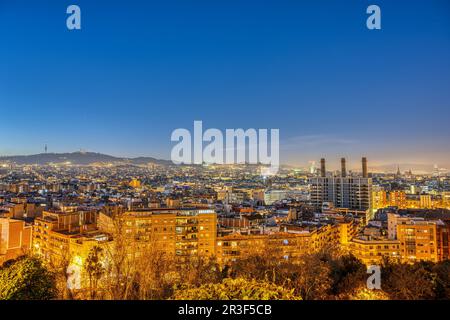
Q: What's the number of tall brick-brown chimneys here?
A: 3